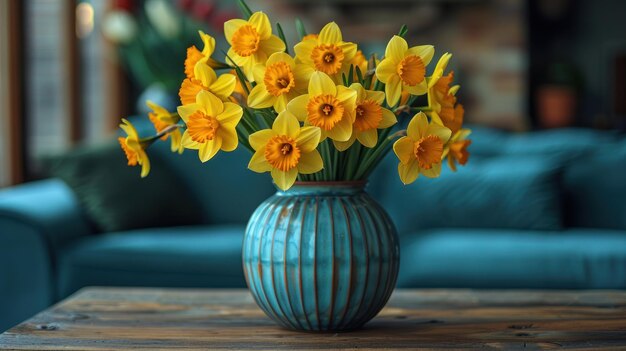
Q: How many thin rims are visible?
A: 1